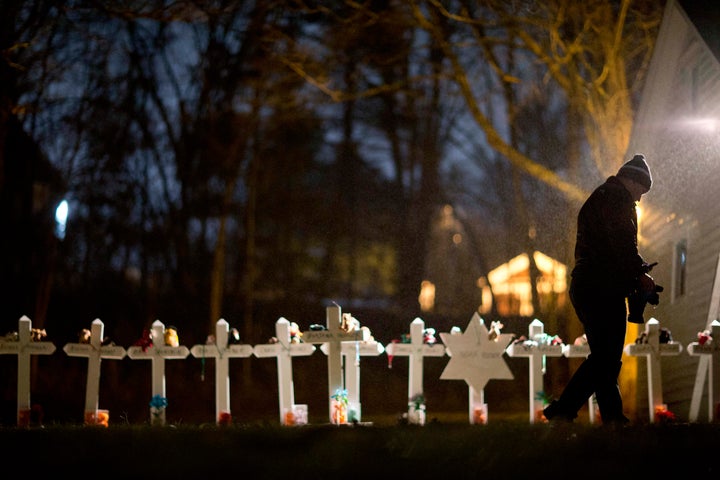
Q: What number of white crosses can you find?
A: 12